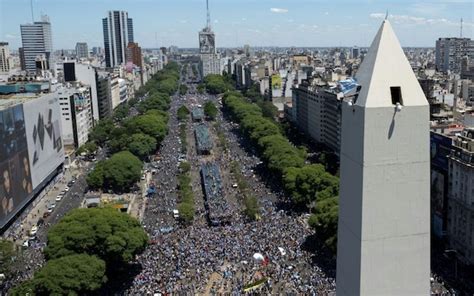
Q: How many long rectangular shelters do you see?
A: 3